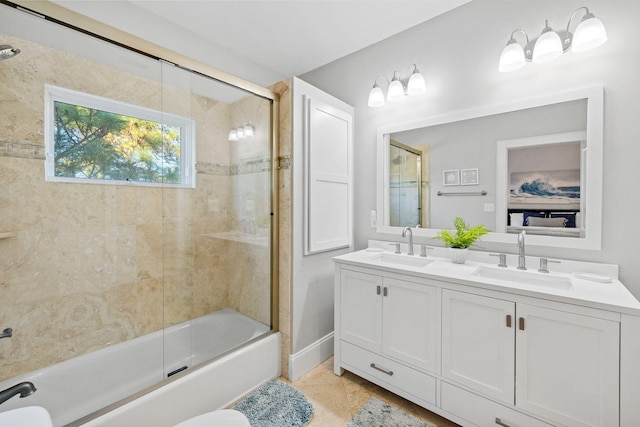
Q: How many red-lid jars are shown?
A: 0